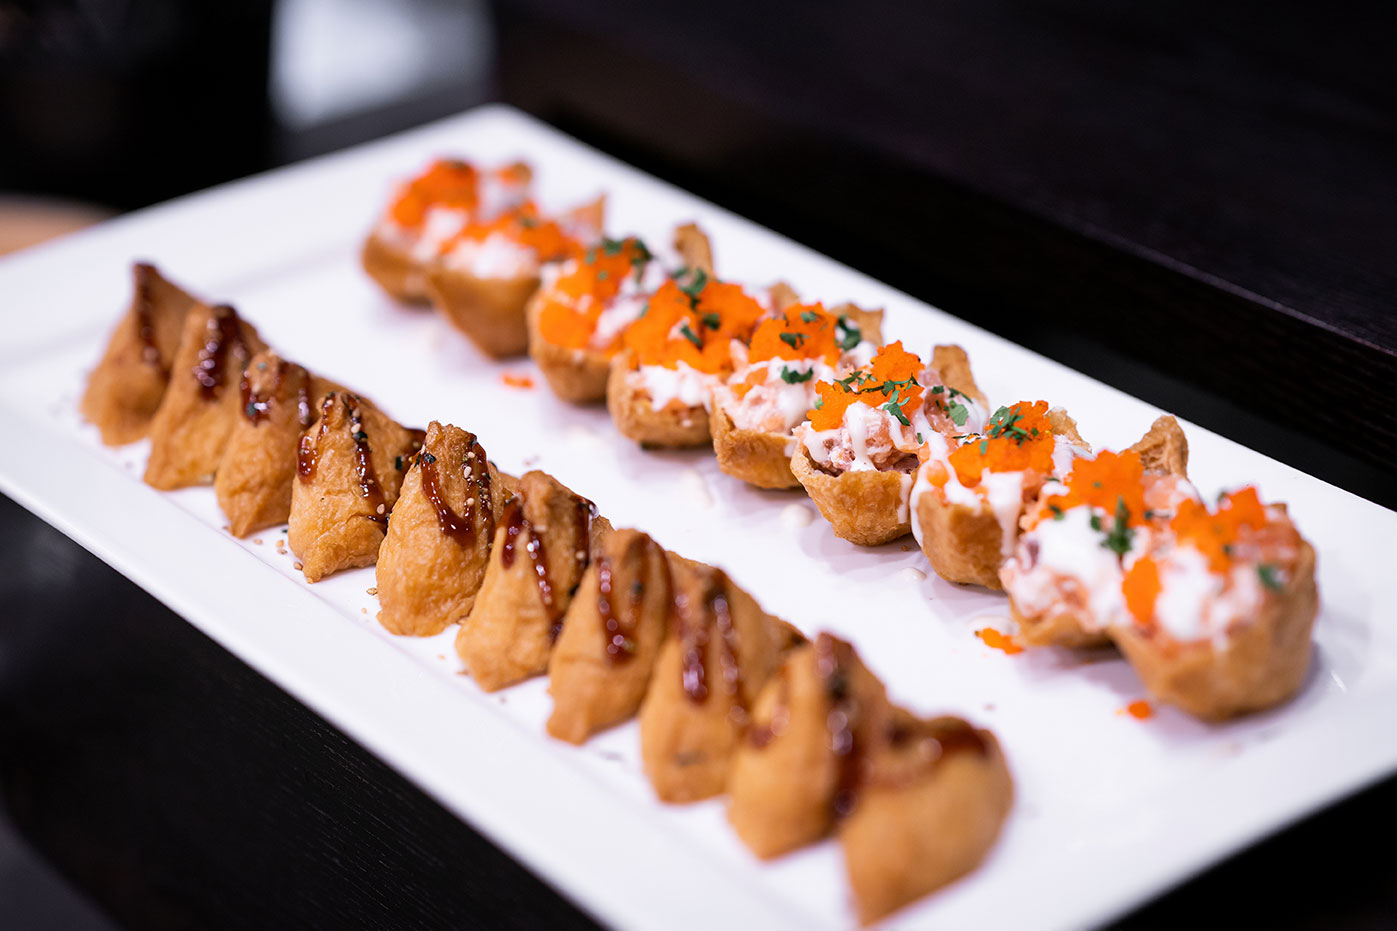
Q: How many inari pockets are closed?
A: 10